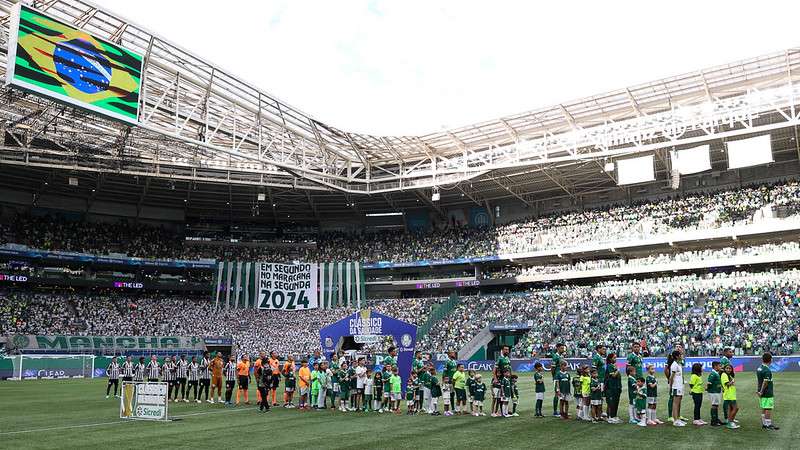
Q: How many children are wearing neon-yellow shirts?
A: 4